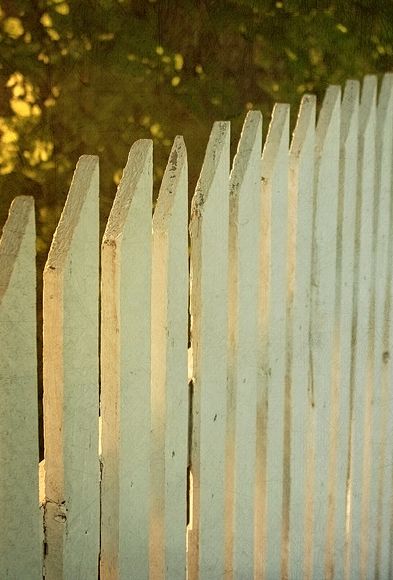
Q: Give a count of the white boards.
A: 12